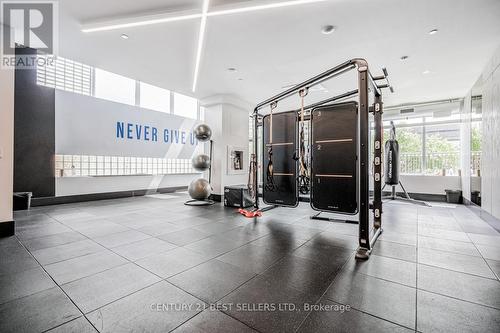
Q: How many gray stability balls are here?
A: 3